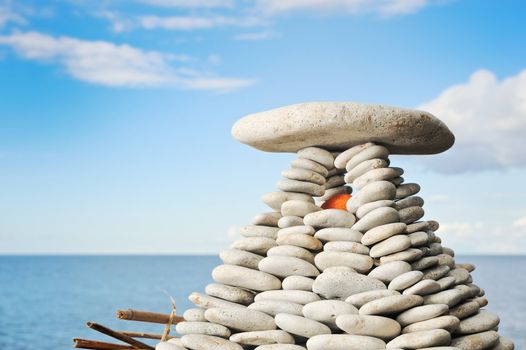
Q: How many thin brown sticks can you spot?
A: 4